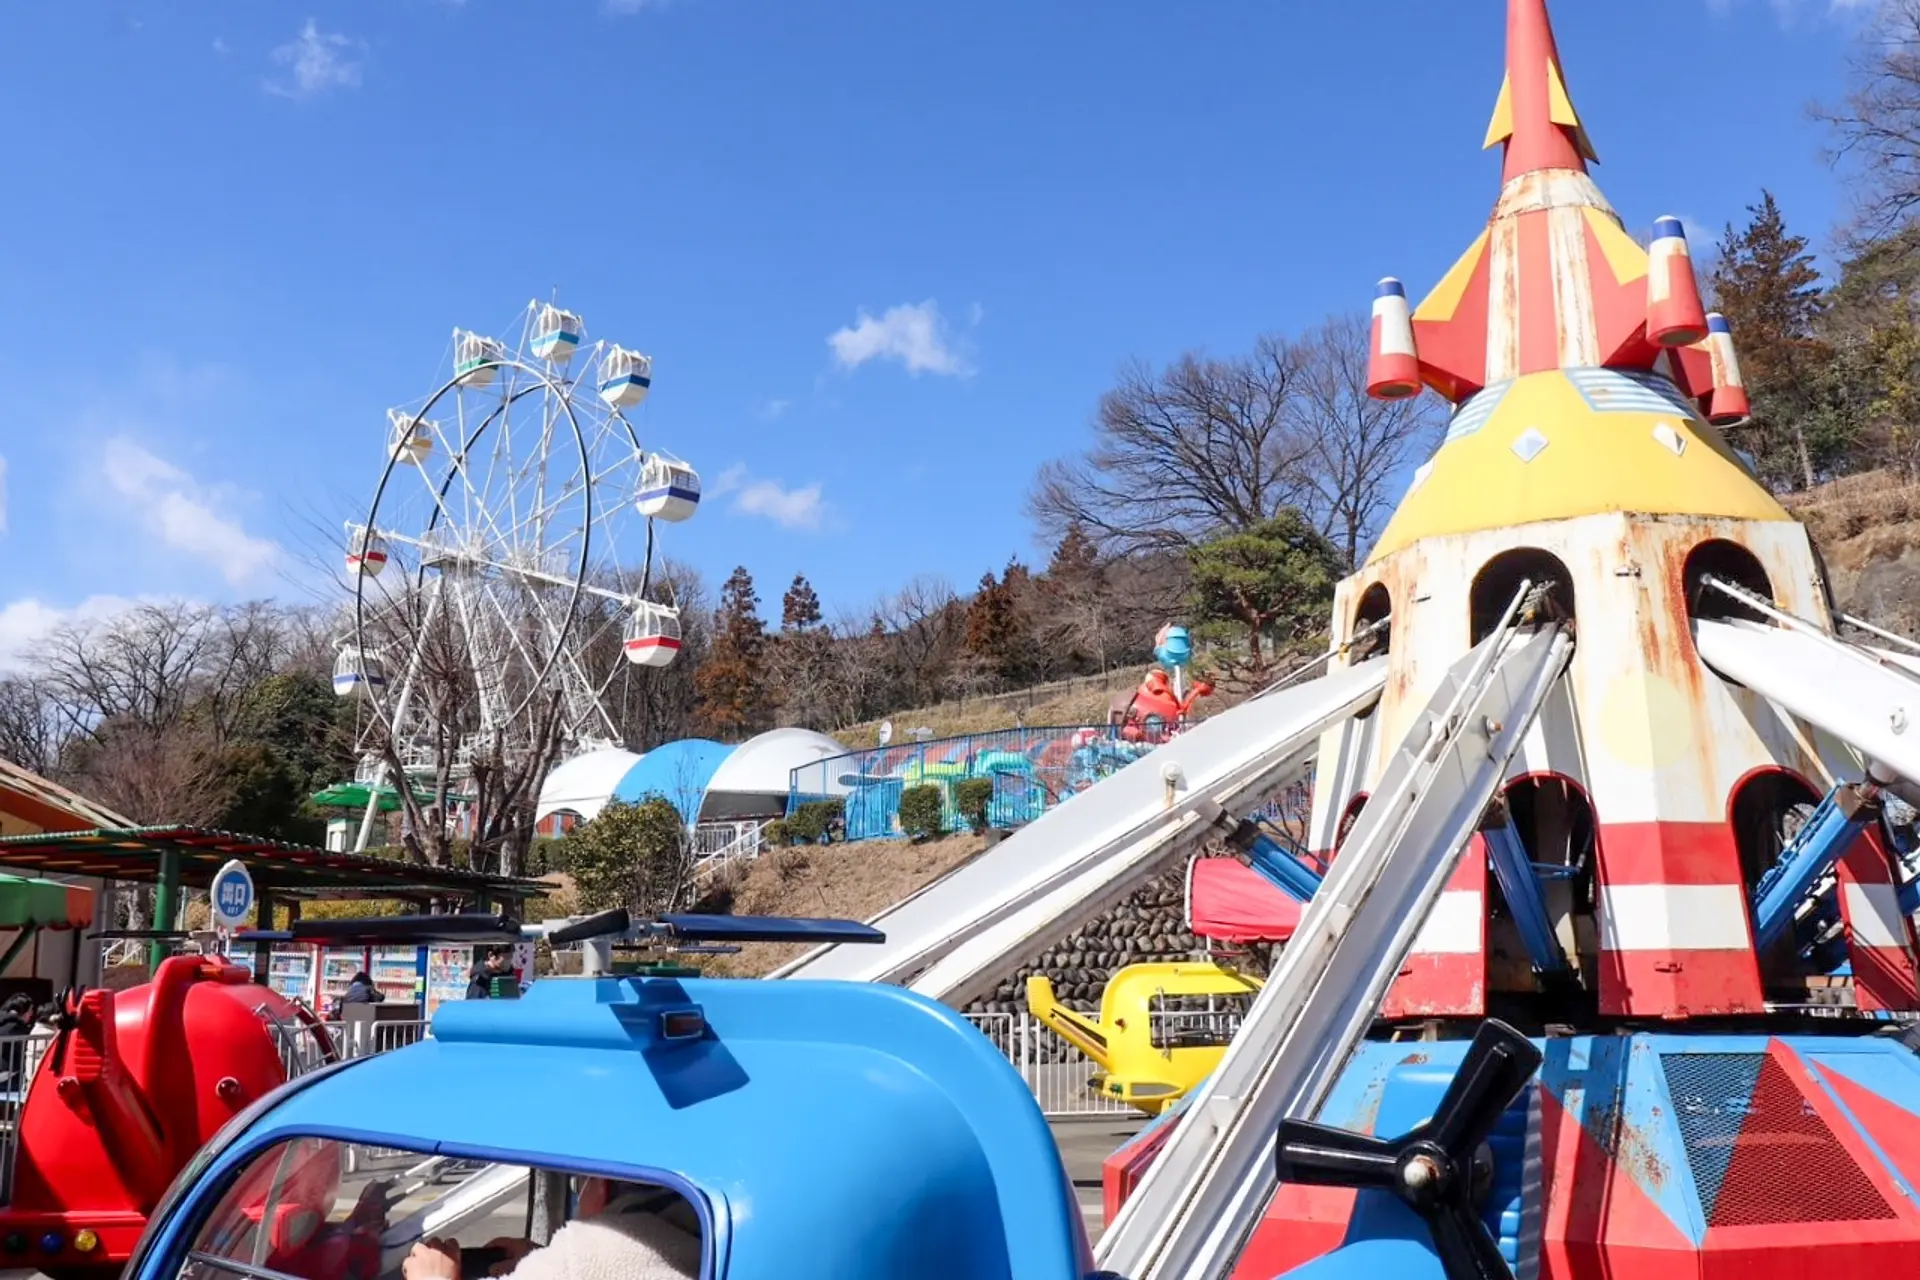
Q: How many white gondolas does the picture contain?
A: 8